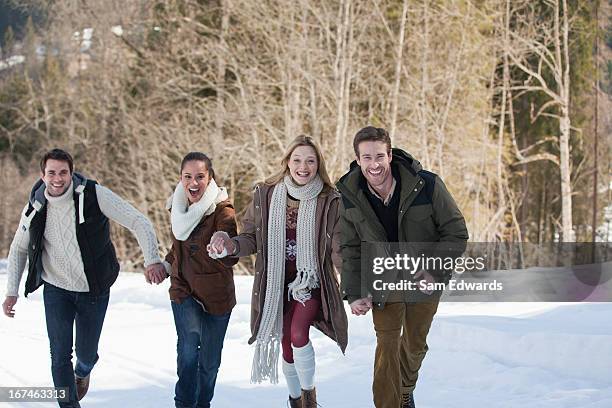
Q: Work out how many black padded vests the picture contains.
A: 1